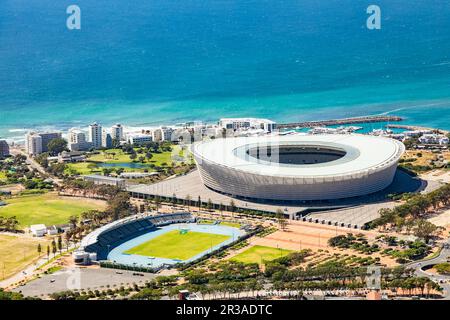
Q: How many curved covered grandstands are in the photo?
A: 1